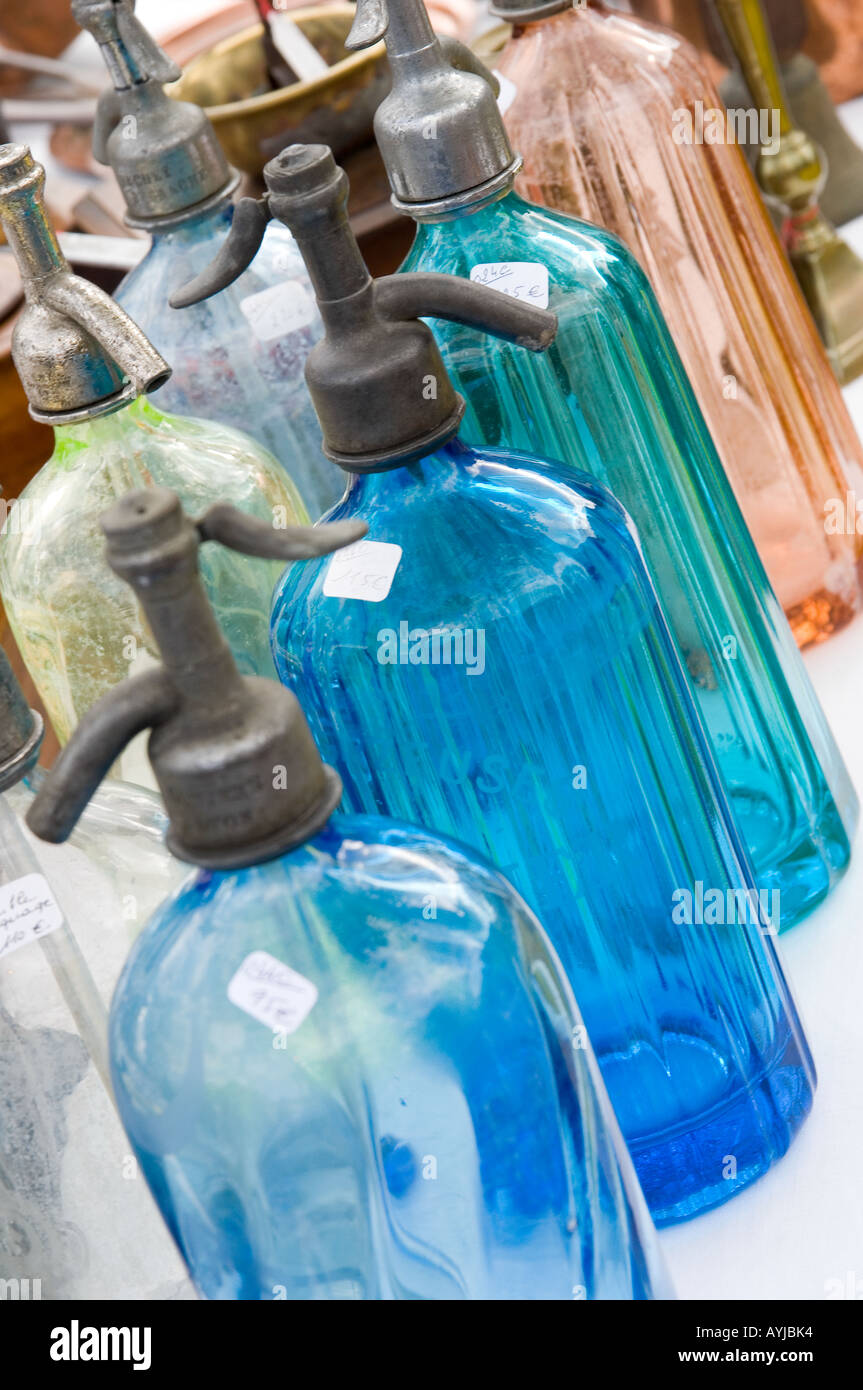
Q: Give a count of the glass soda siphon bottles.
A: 7